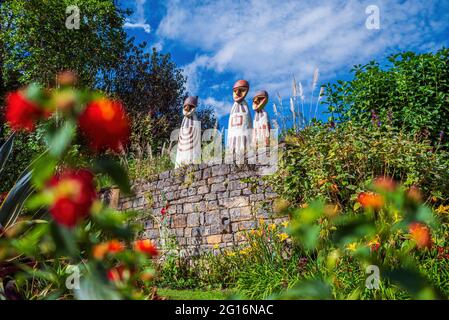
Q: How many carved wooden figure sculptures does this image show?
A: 3